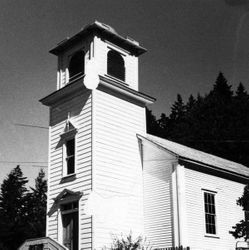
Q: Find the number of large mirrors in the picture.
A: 0